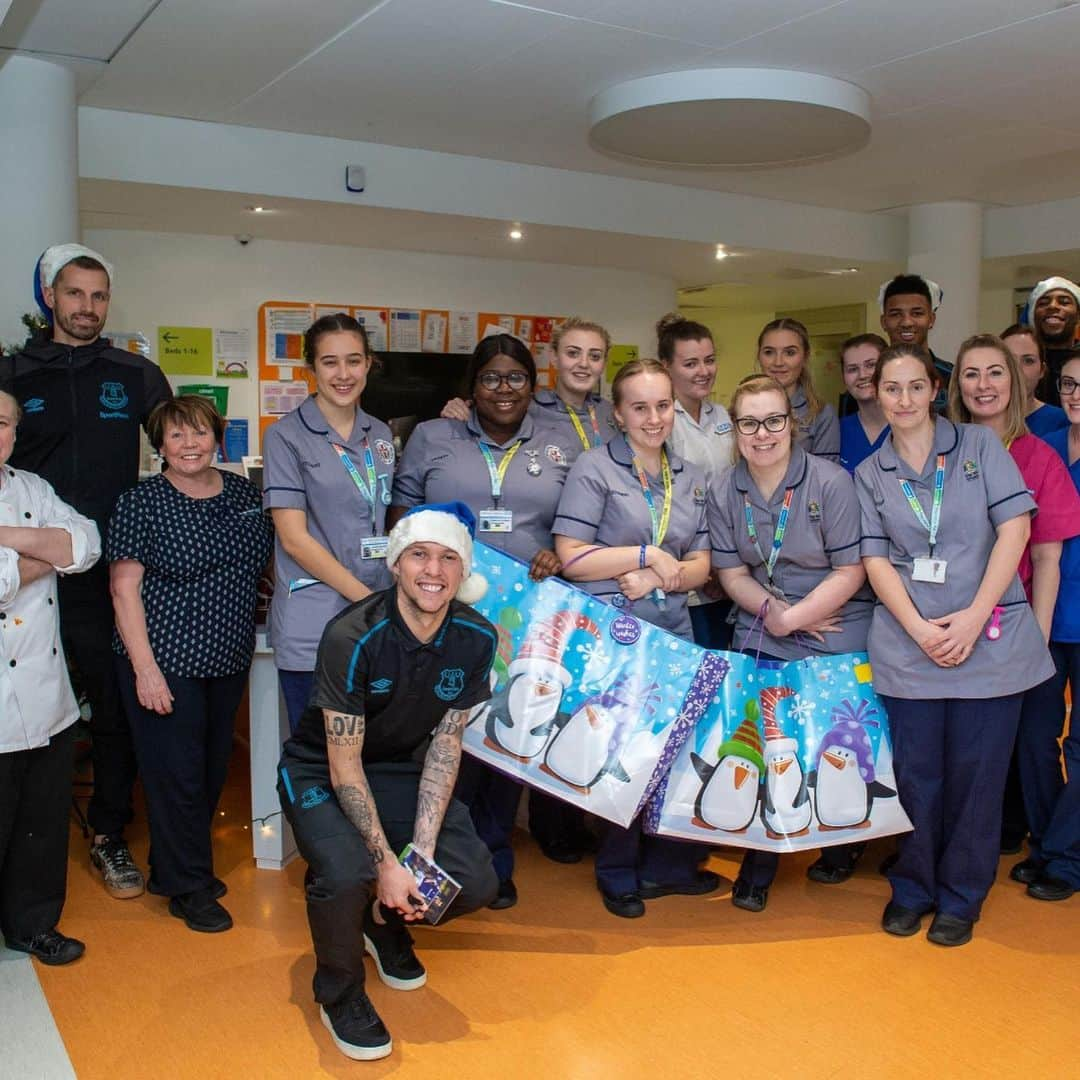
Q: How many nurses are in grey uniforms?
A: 7